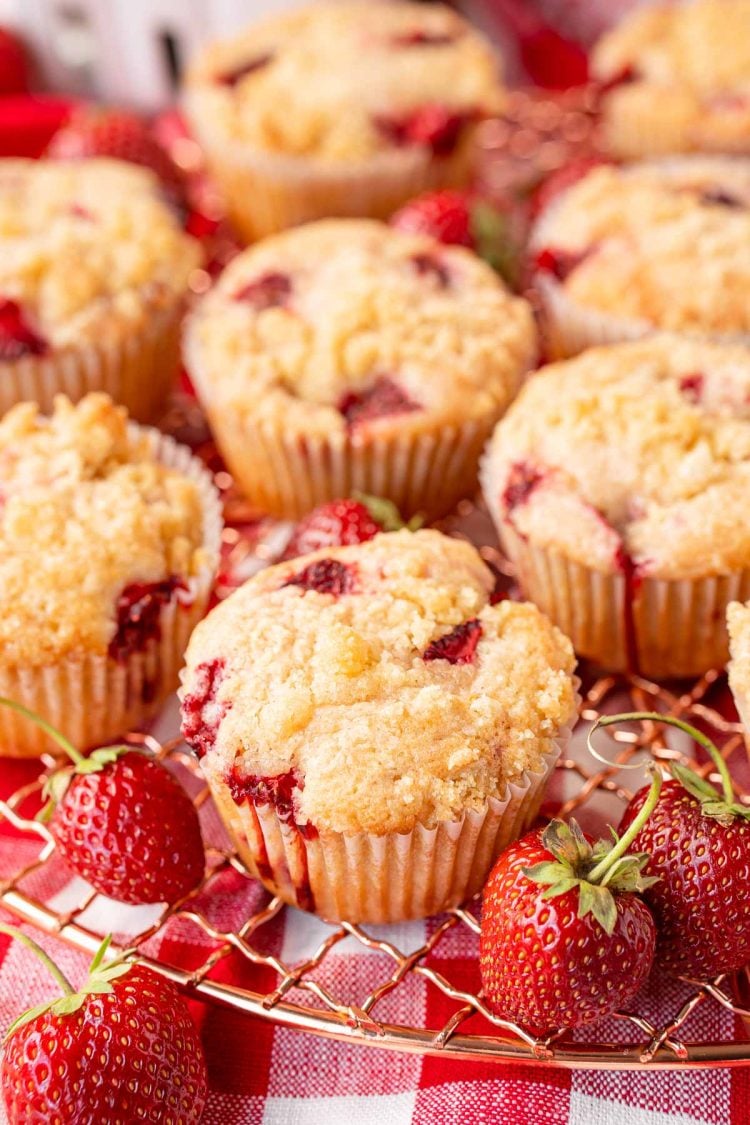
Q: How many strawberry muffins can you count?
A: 9